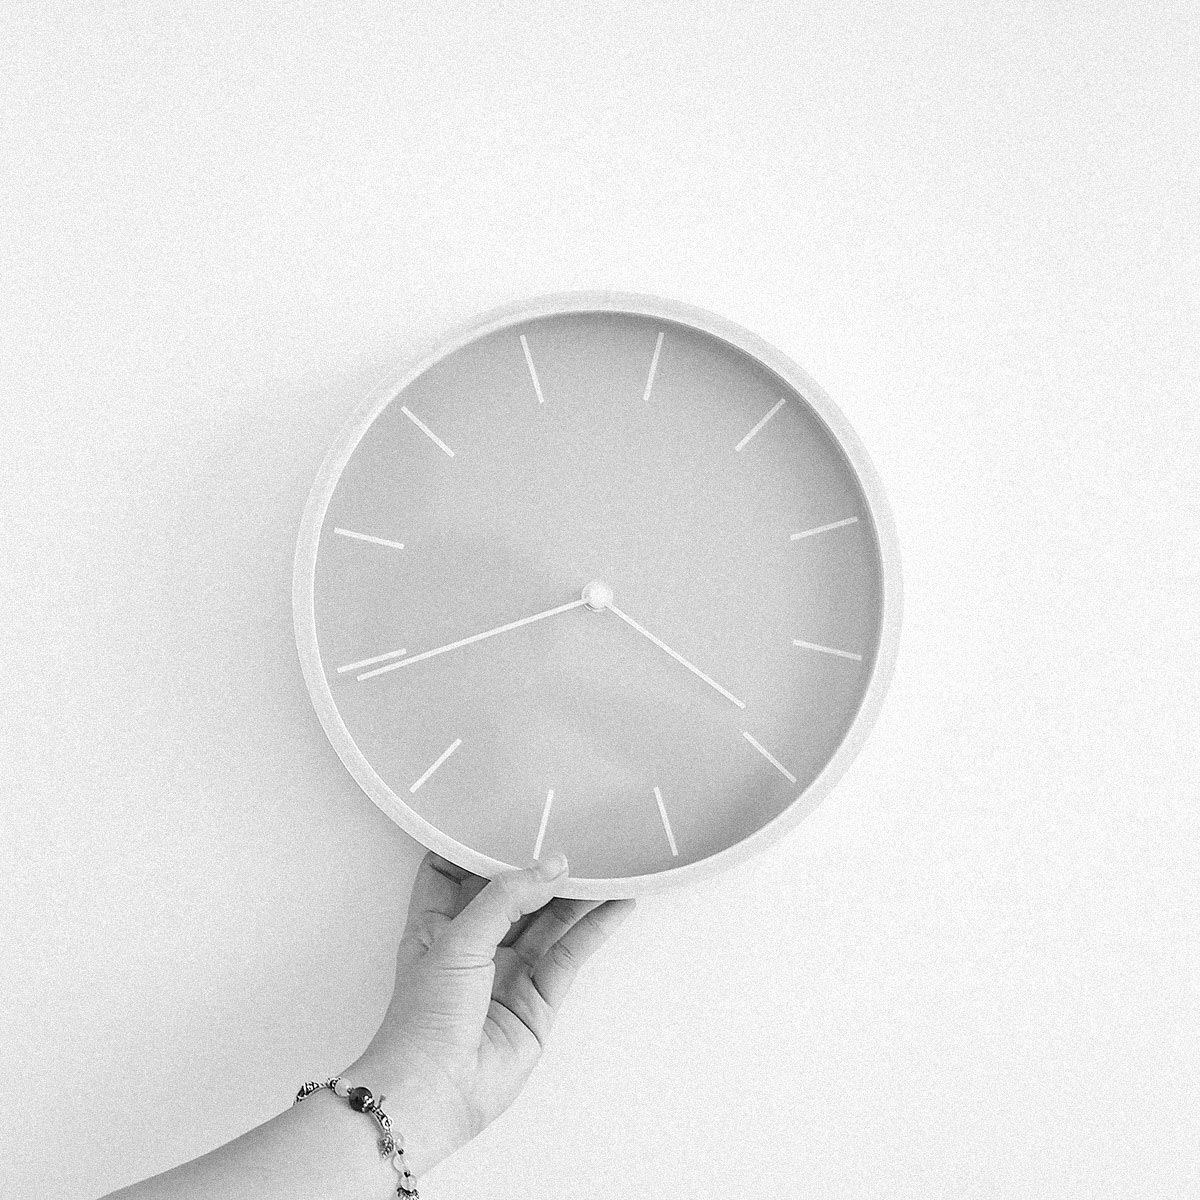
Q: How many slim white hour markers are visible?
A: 12